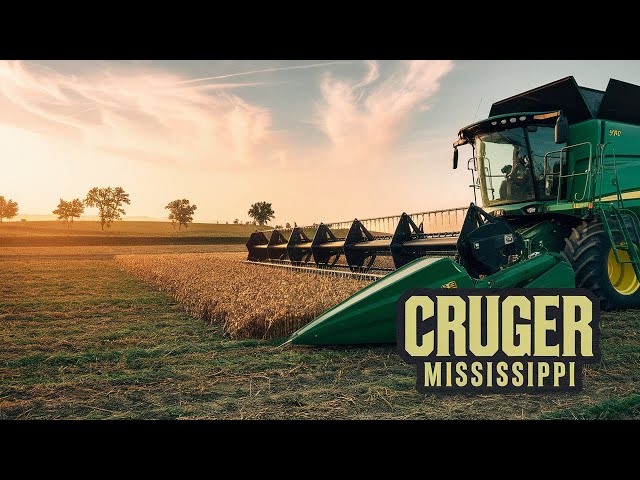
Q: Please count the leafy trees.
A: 5